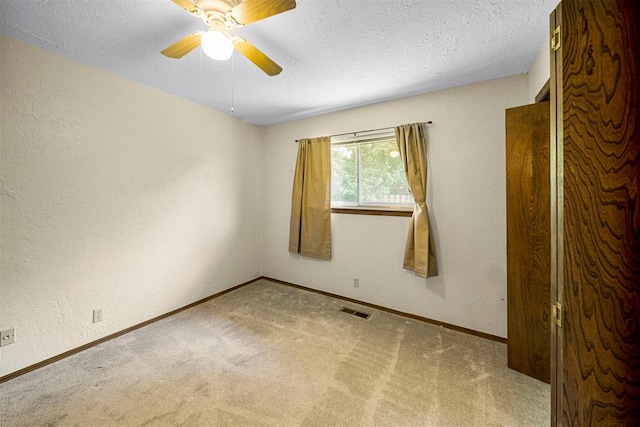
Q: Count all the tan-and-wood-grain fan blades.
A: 4